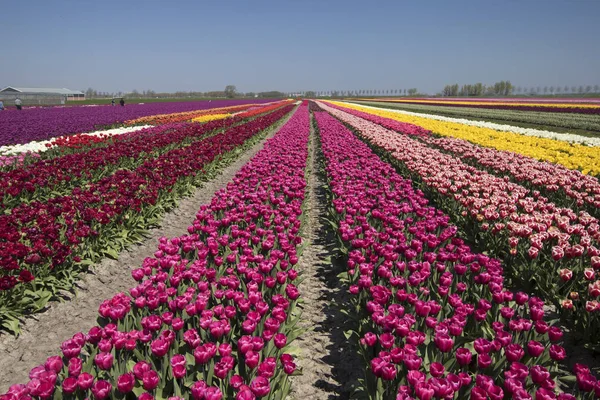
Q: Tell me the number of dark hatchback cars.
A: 0